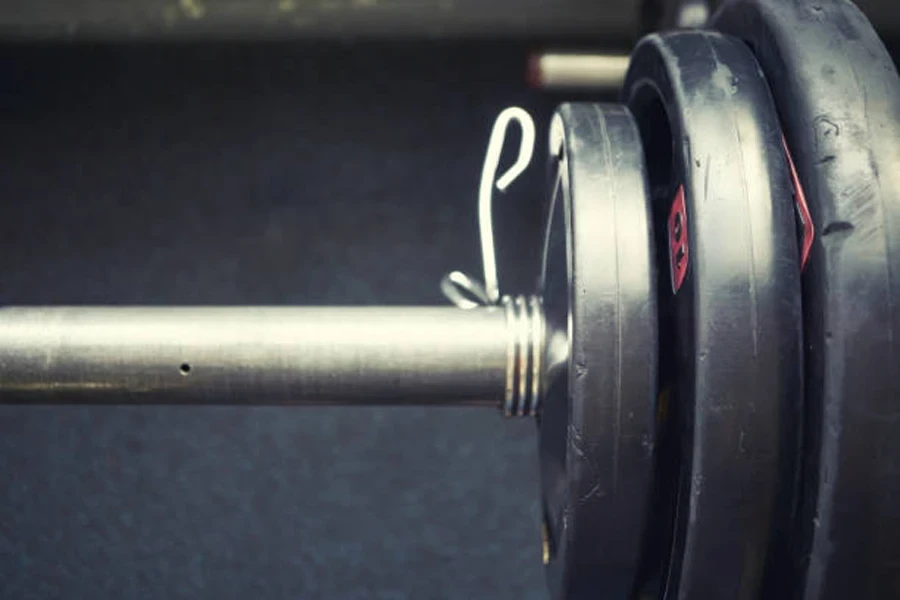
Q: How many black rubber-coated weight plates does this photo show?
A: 3